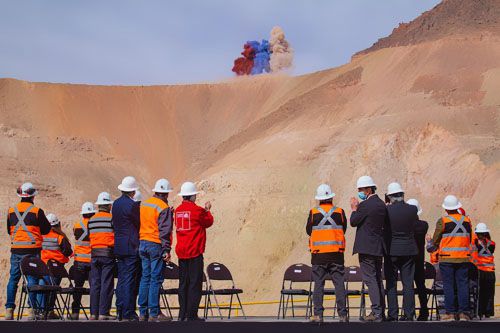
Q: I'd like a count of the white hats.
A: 14